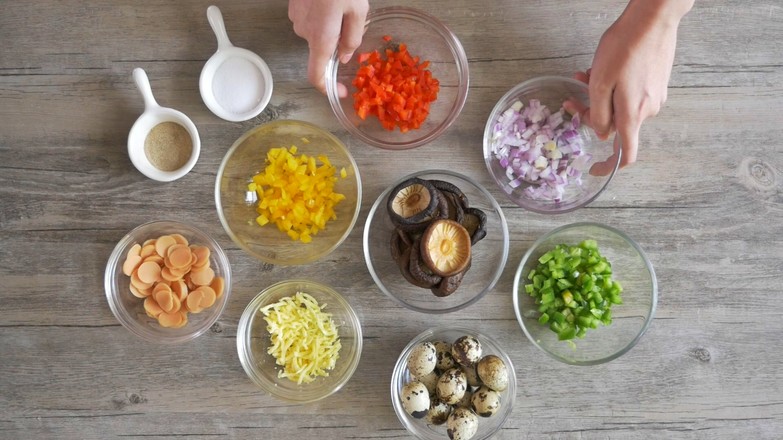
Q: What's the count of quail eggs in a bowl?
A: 12